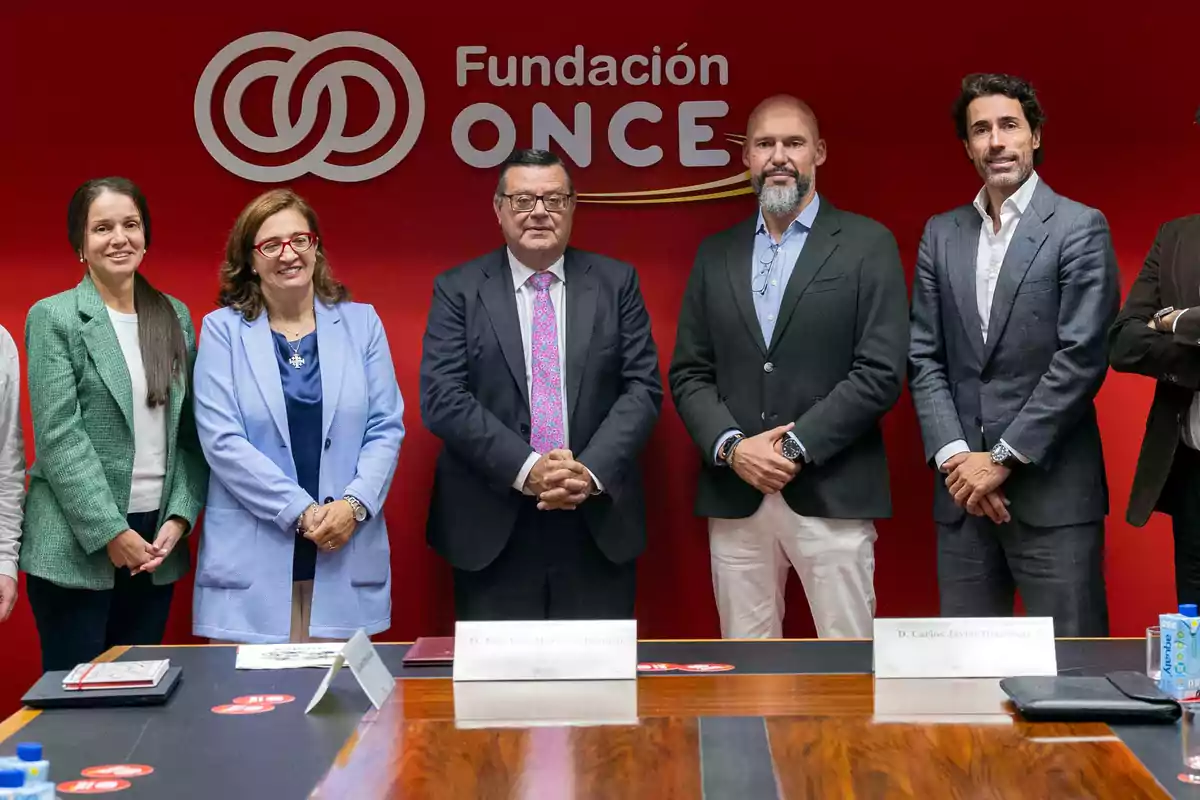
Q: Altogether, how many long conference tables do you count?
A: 1